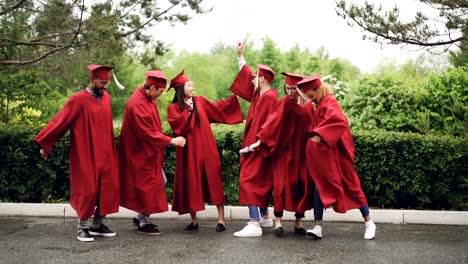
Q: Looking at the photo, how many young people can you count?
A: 6